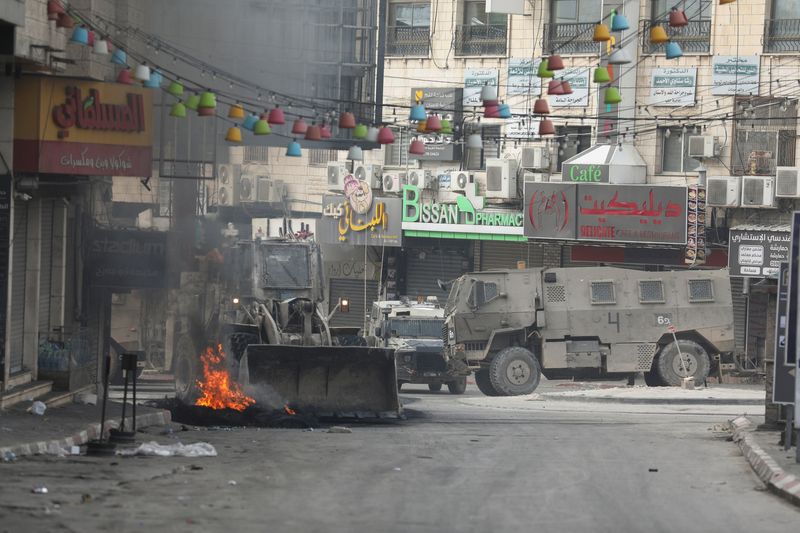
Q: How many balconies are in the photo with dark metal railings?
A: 5